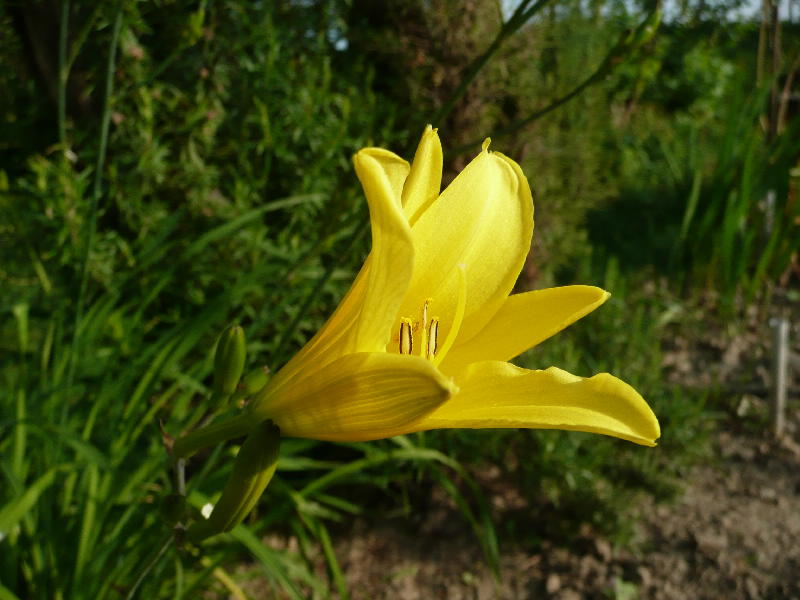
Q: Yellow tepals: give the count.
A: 6